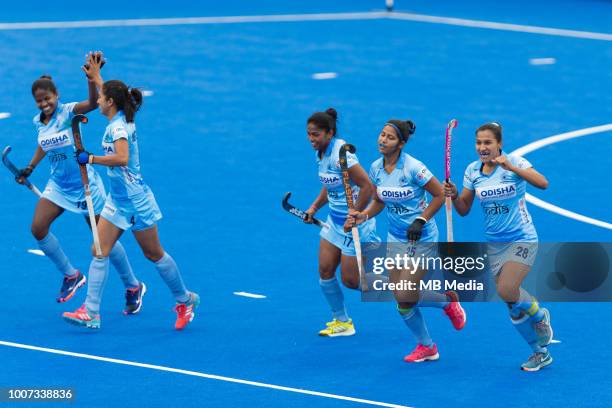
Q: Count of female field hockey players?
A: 5